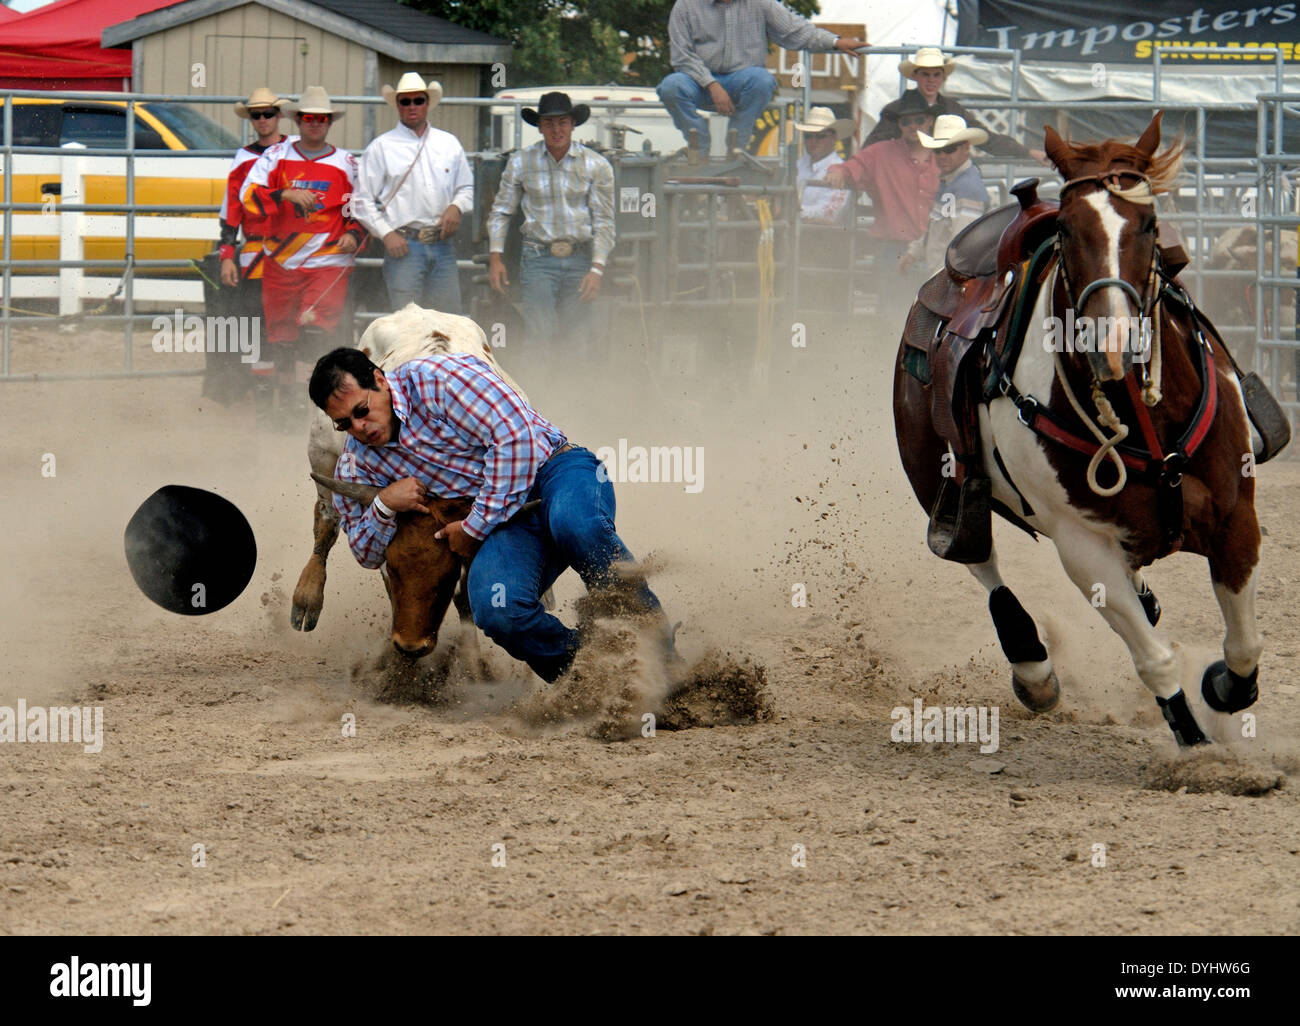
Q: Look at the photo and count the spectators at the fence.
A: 9